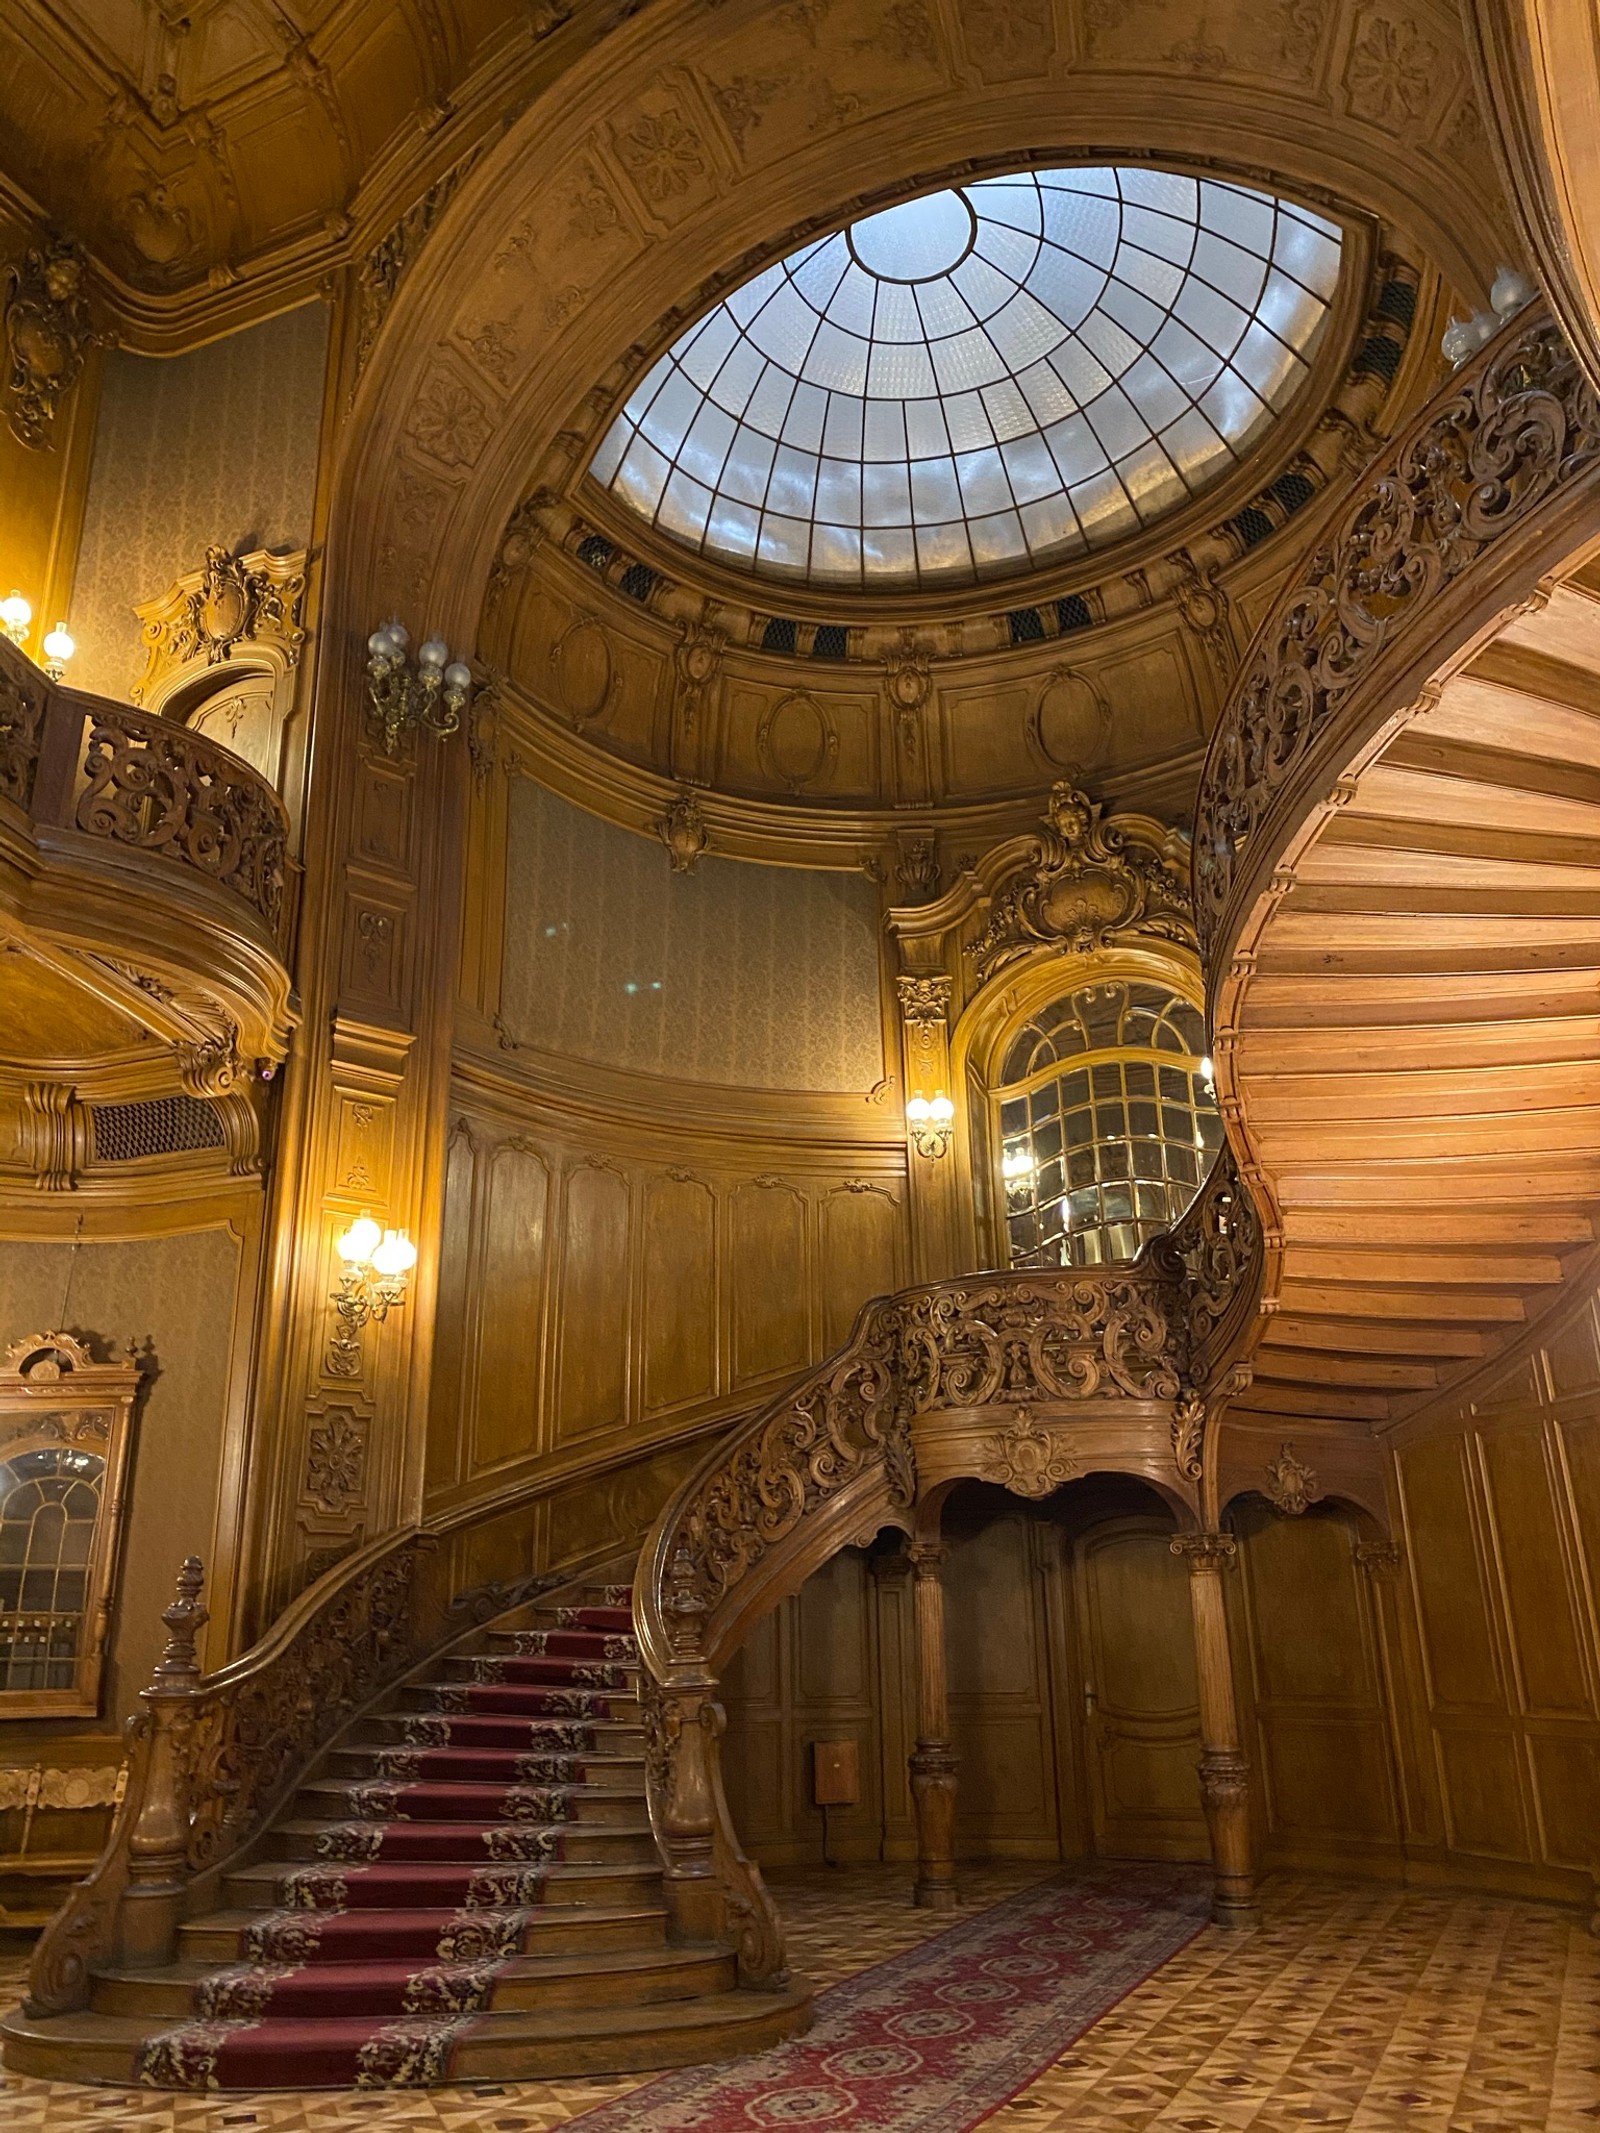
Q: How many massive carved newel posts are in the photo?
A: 2